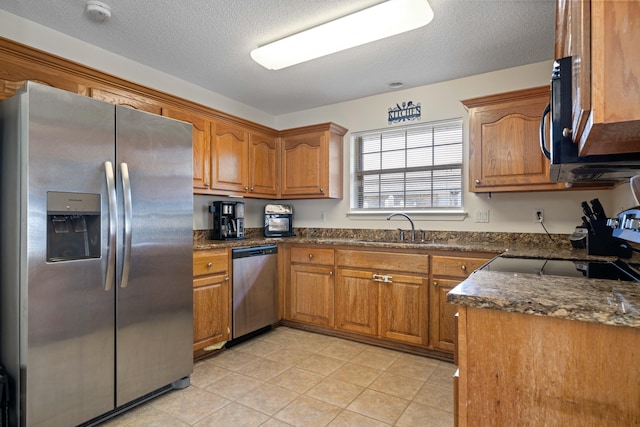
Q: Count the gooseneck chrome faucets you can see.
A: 1